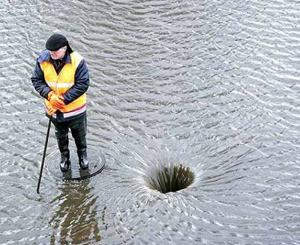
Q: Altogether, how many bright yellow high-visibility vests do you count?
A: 1